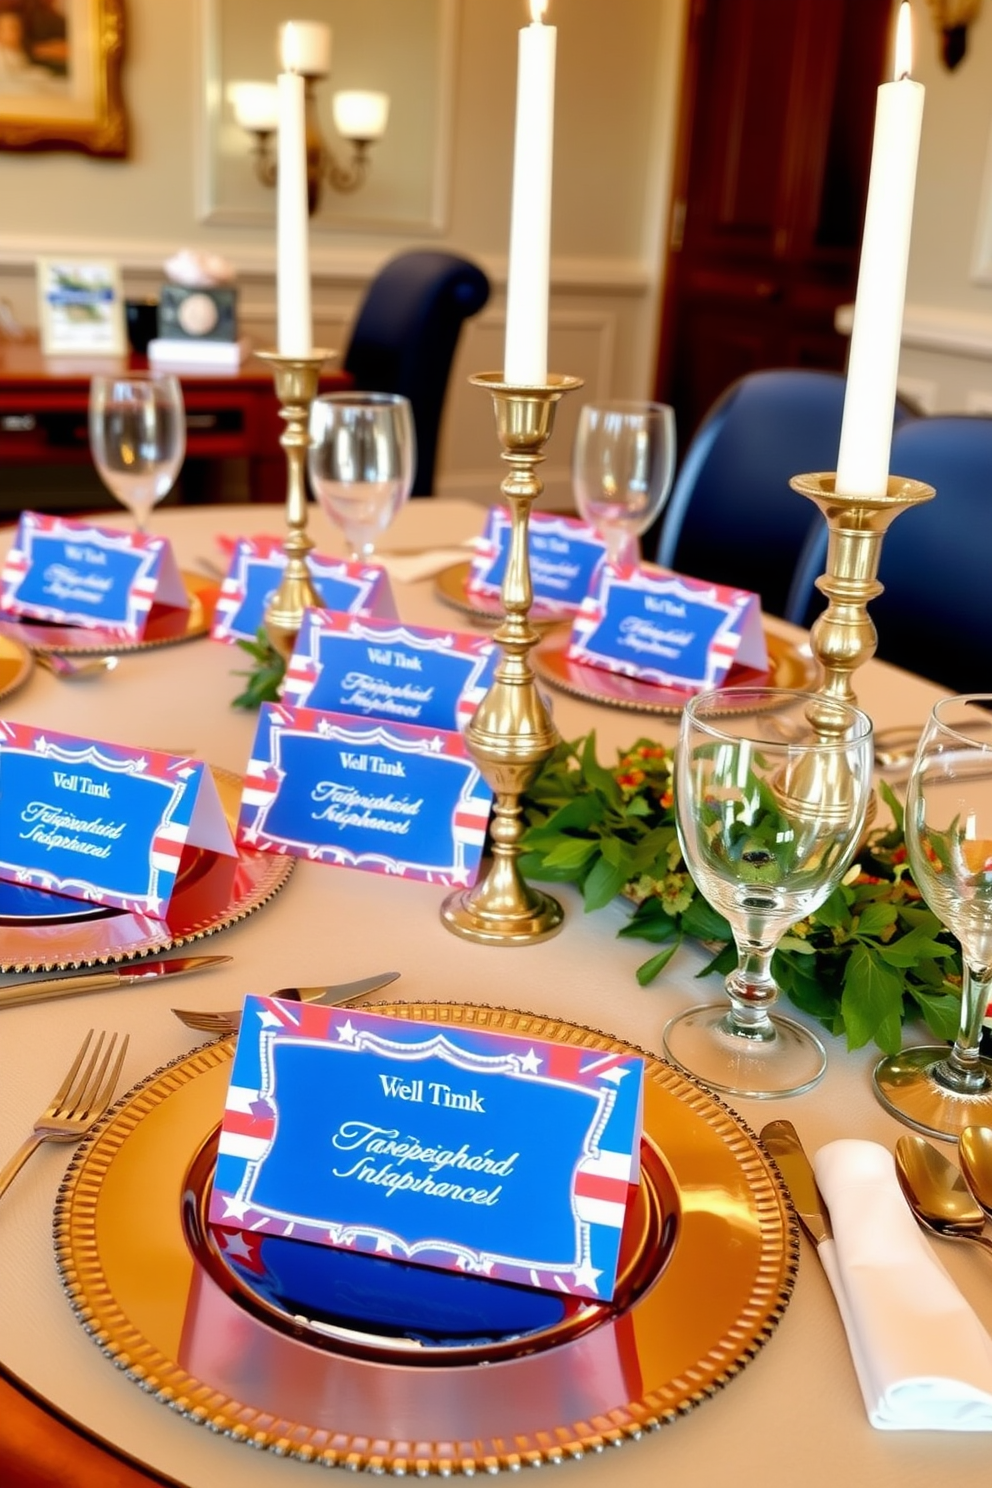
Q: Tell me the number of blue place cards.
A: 8